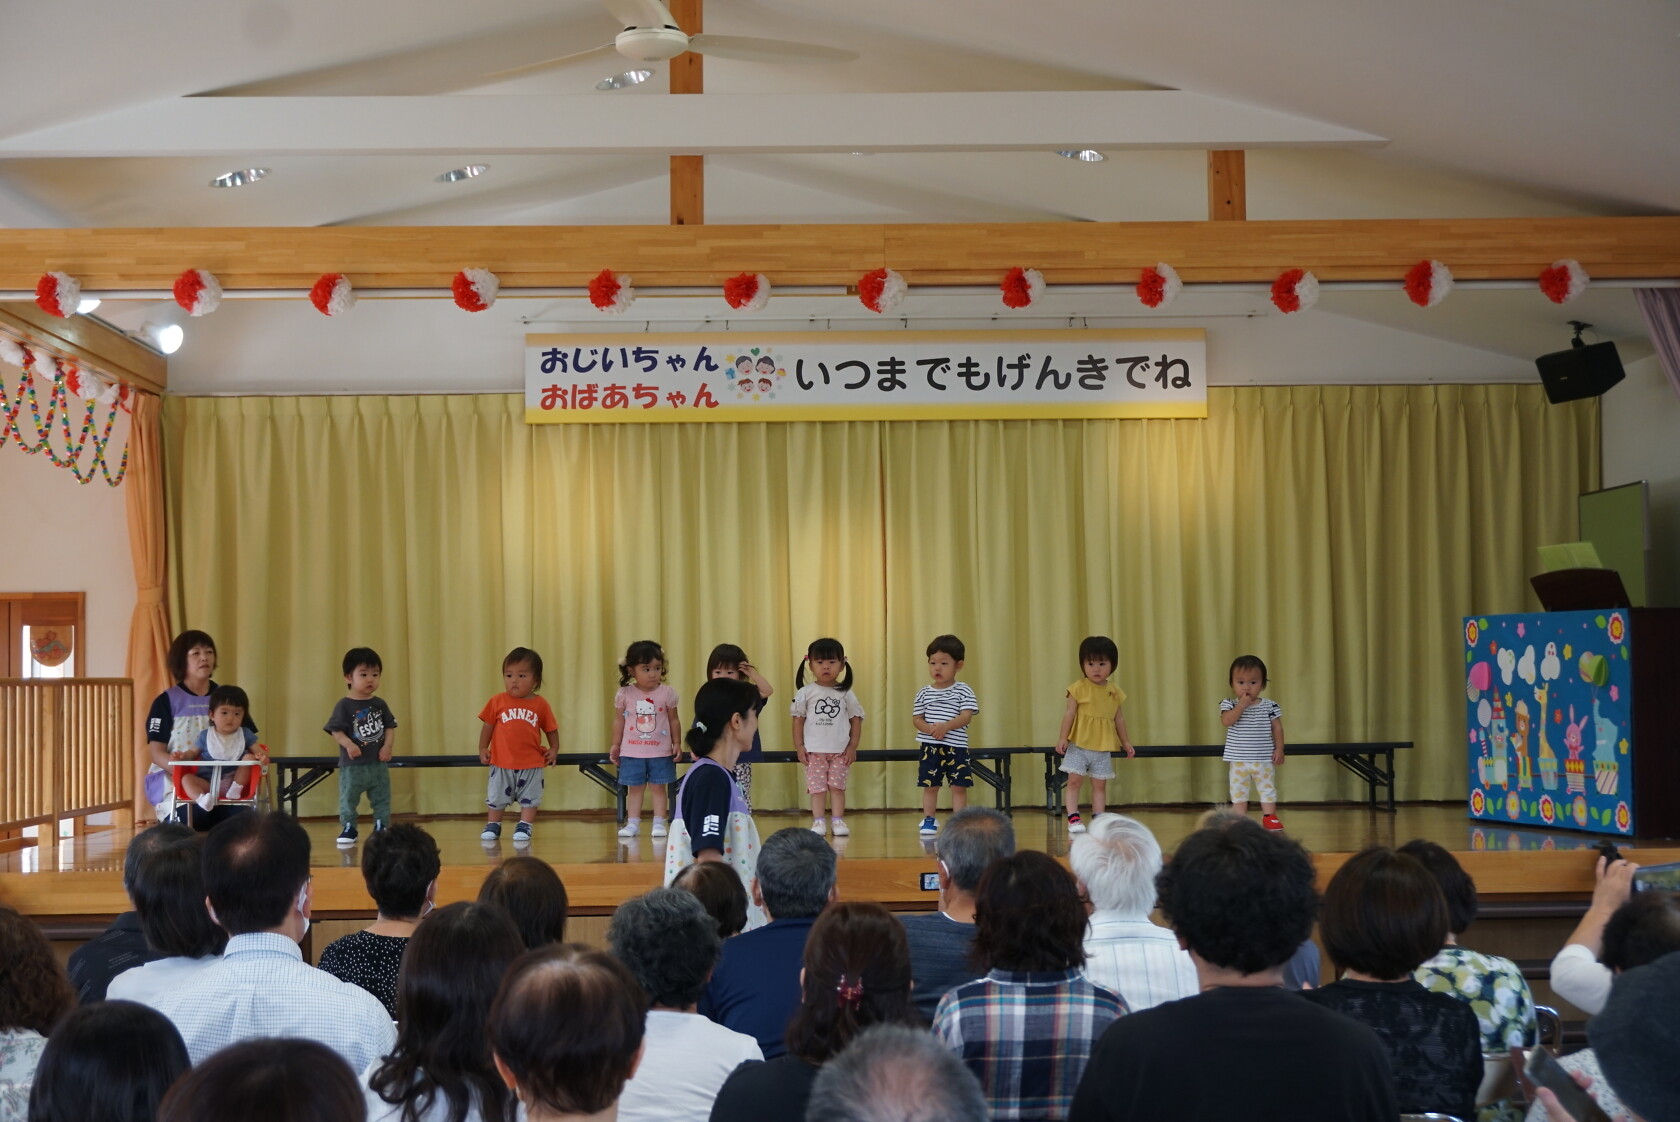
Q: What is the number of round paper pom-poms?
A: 12